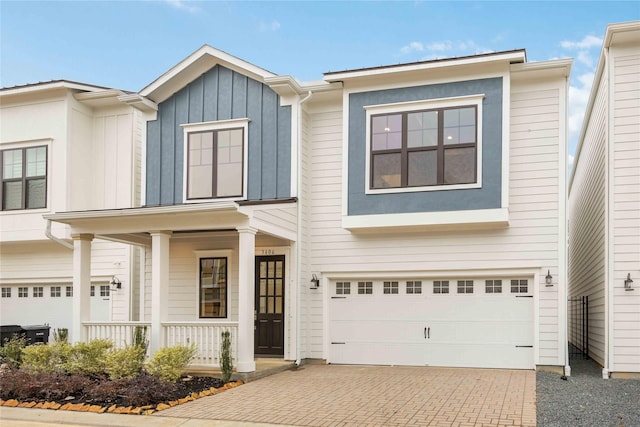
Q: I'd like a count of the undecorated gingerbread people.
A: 0